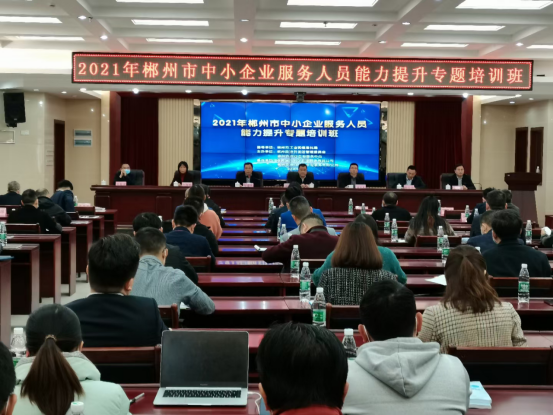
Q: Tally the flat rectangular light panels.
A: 12